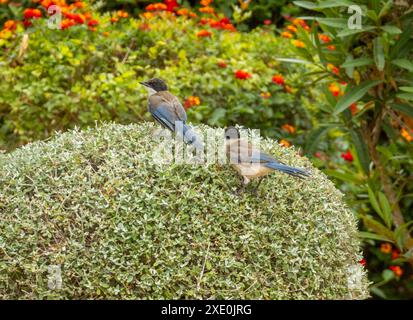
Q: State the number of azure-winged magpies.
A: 2